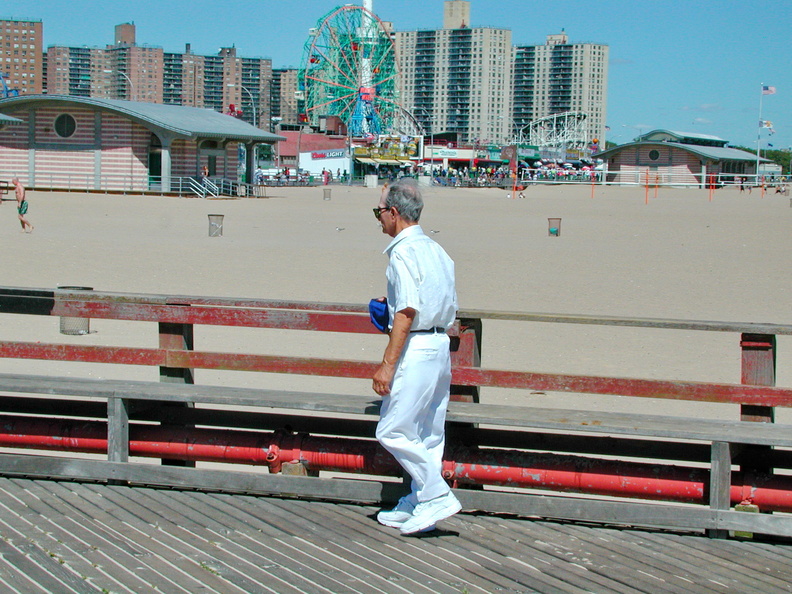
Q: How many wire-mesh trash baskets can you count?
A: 4